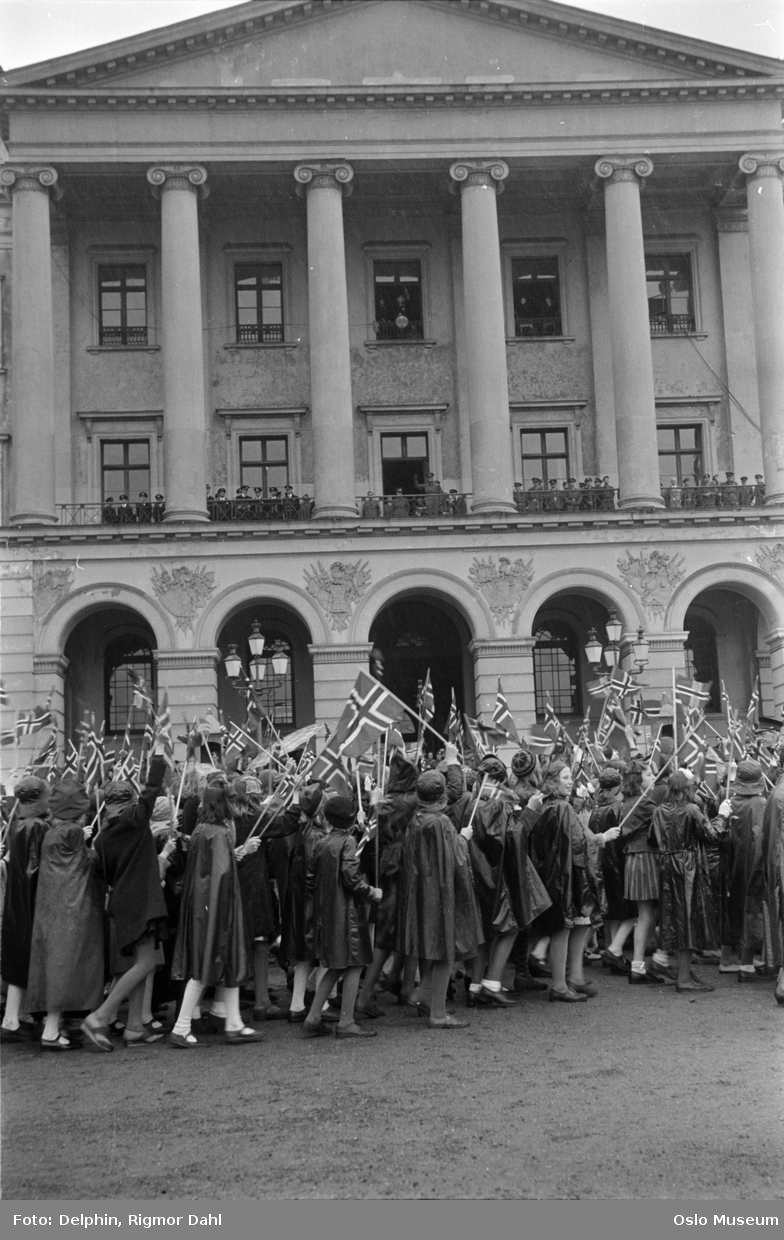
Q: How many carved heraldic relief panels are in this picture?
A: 6